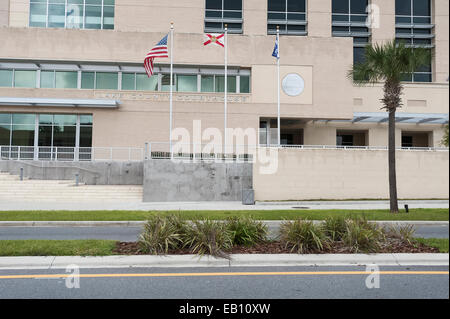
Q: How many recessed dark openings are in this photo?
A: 3